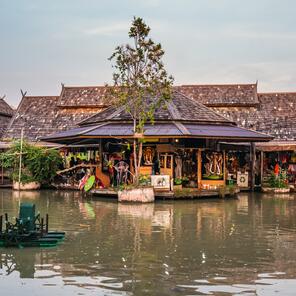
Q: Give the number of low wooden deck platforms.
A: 1